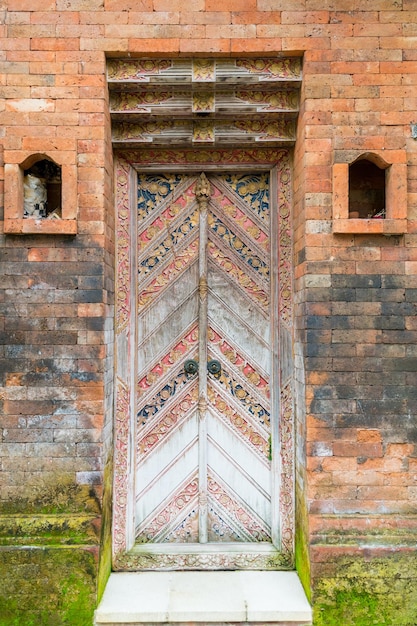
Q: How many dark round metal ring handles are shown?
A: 2